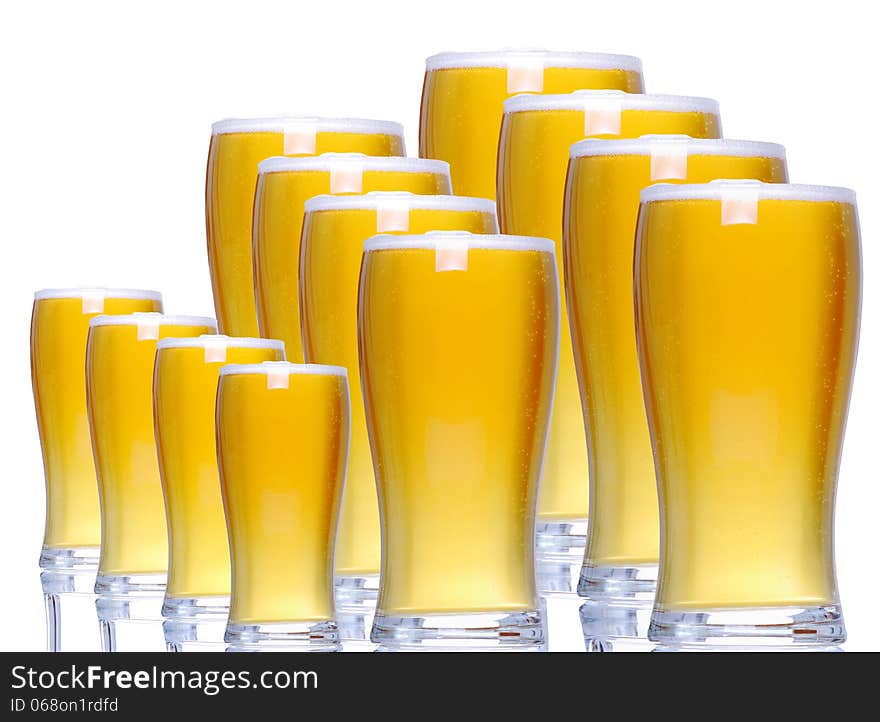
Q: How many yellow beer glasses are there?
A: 12